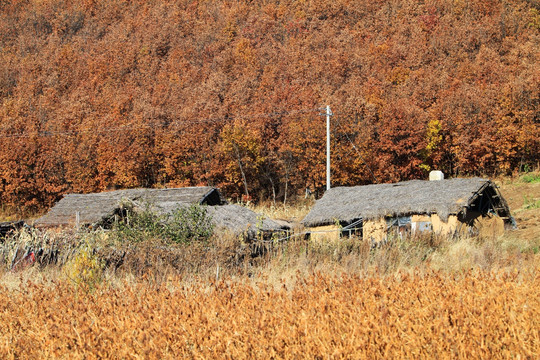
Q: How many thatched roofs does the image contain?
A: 3